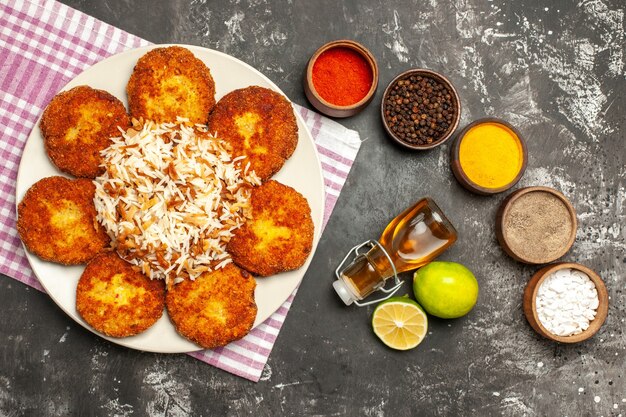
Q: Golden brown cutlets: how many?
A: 7